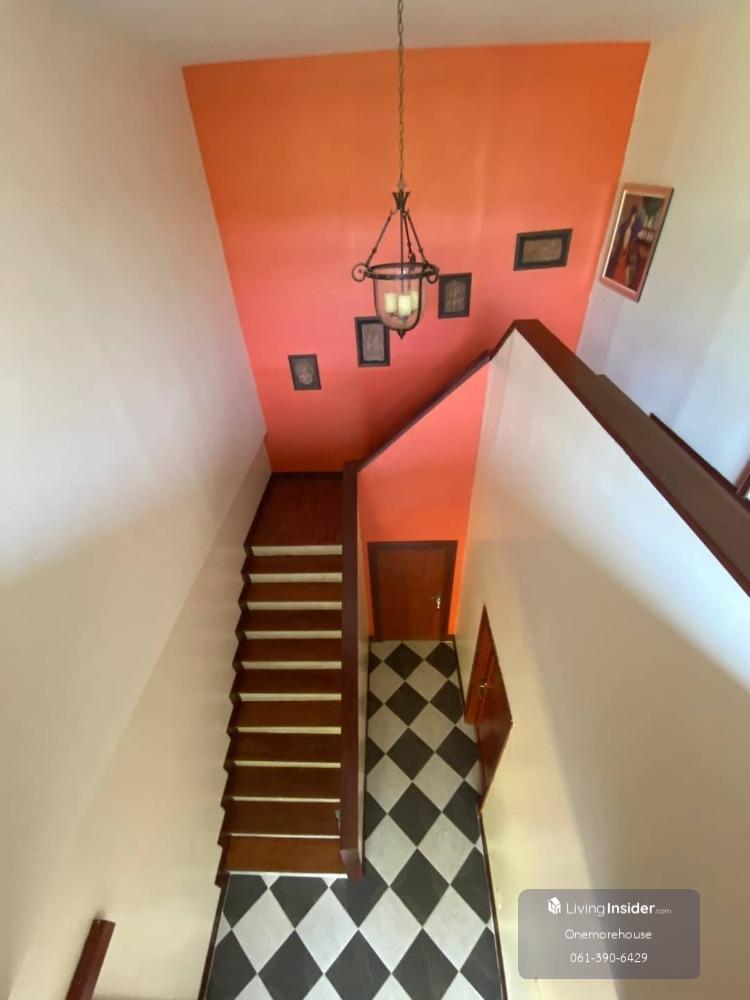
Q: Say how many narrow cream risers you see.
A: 11